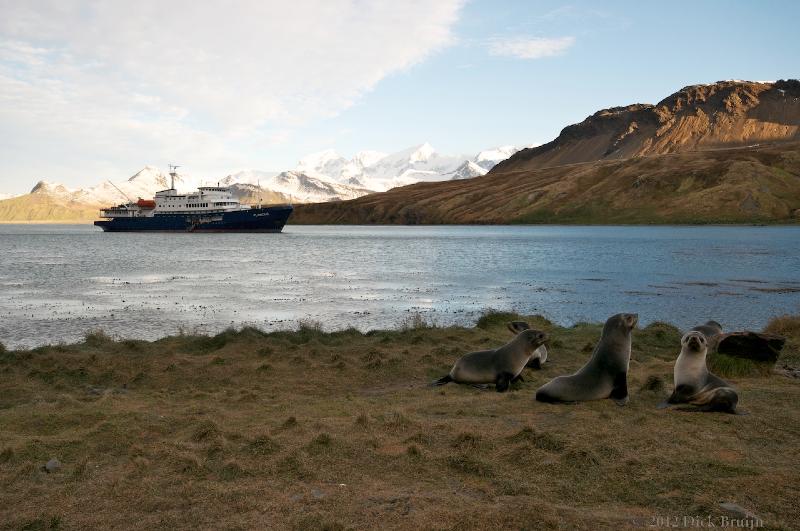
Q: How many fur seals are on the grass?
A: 5